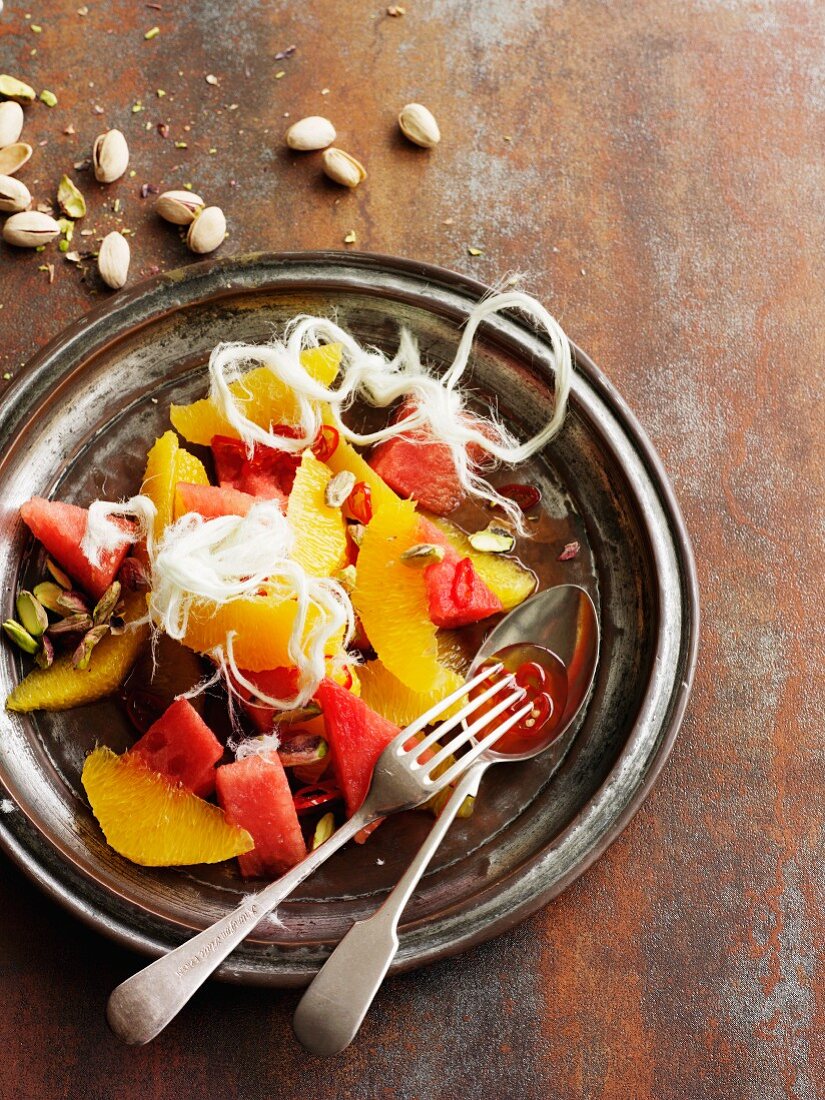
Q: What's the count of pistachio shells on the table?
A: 11